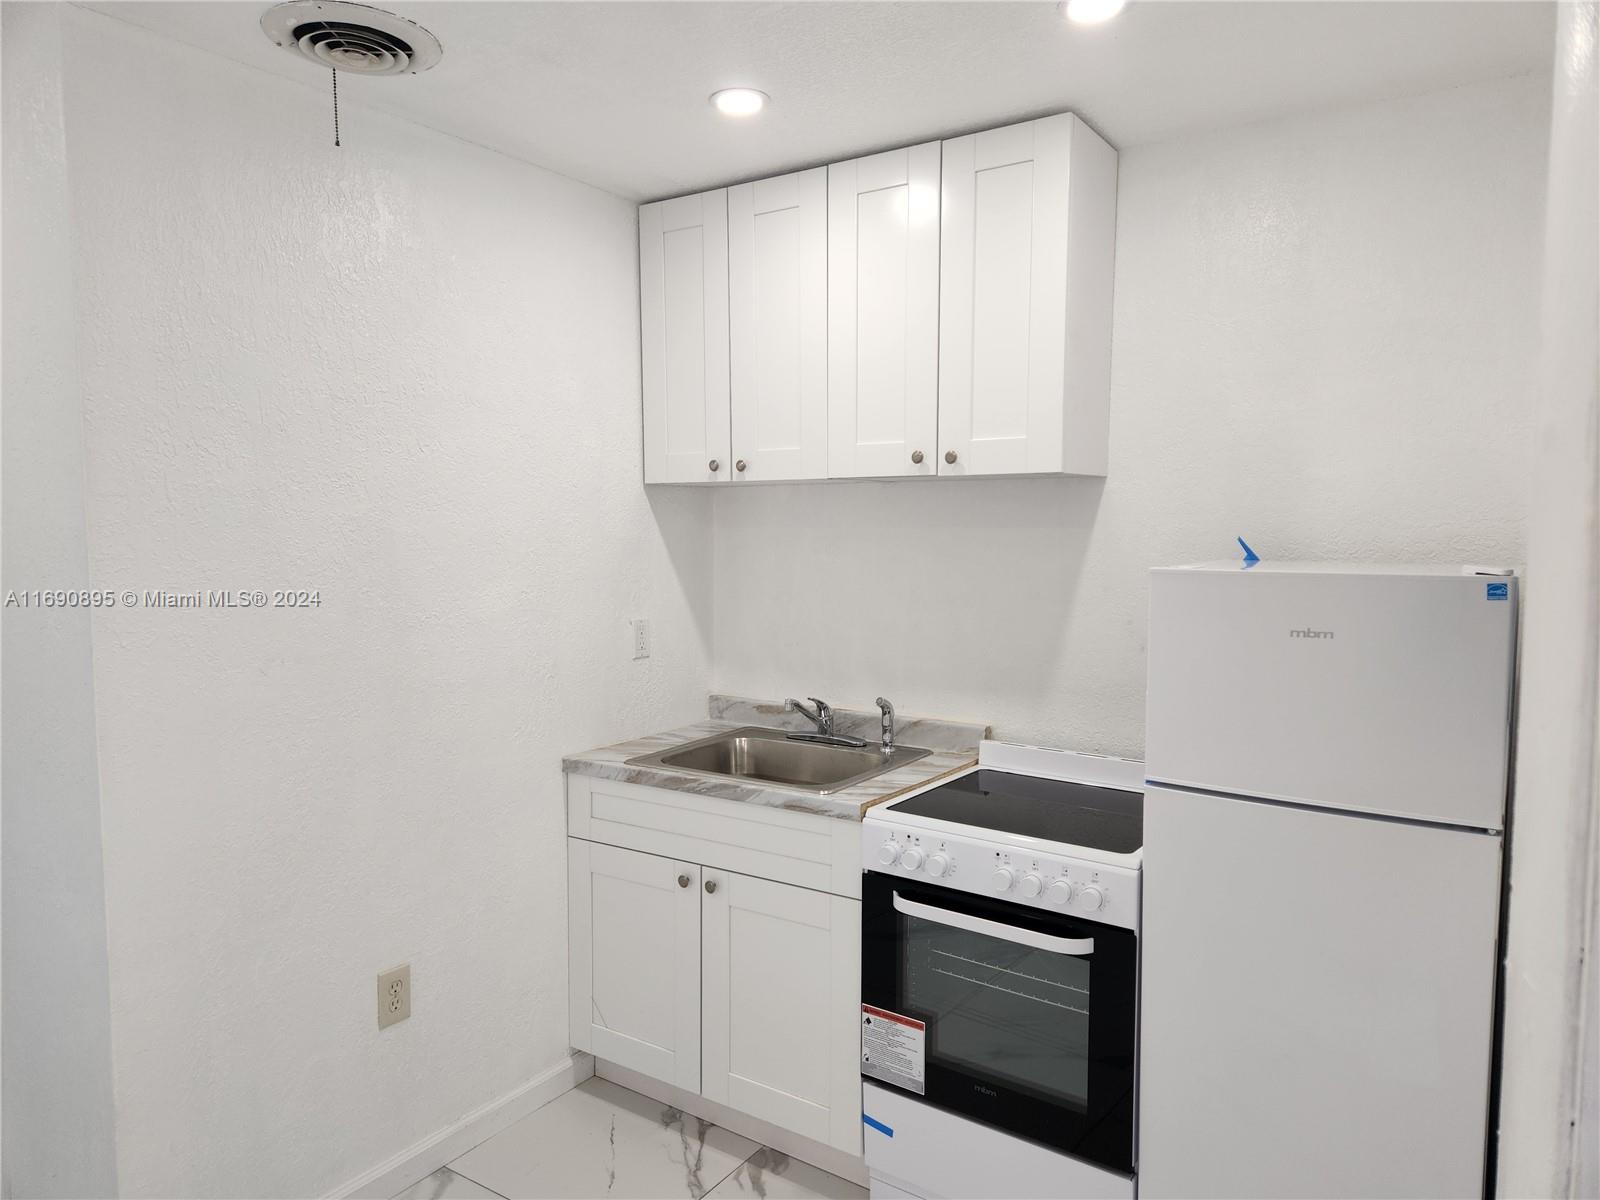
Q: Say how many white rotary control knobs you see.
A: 7